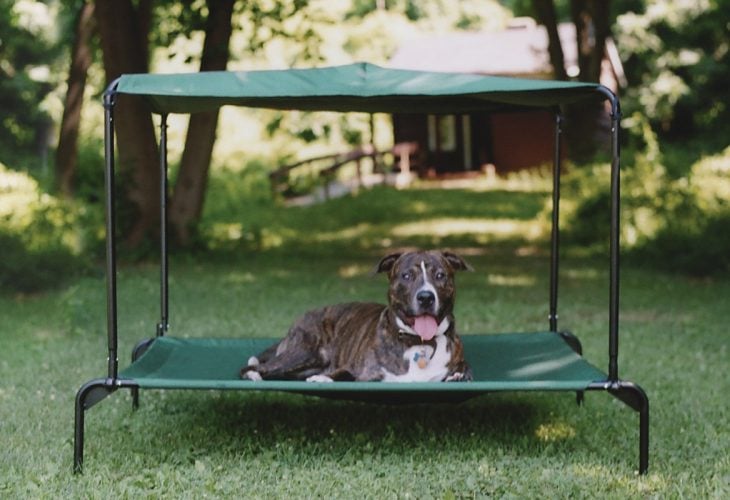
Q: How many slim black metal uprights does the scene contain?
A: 4